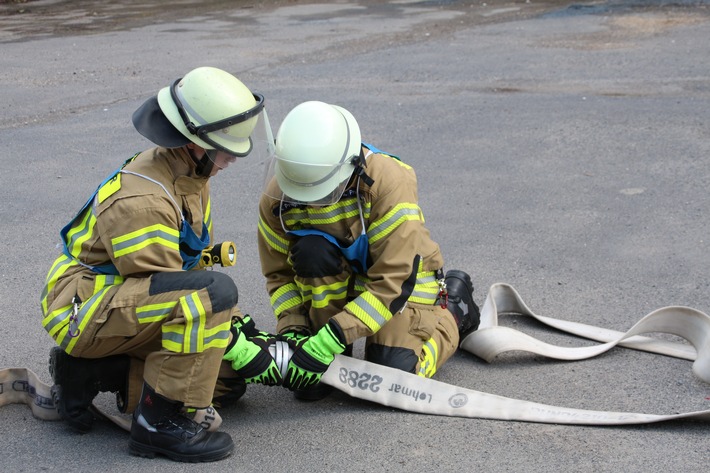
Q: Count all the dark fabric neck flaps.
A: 1